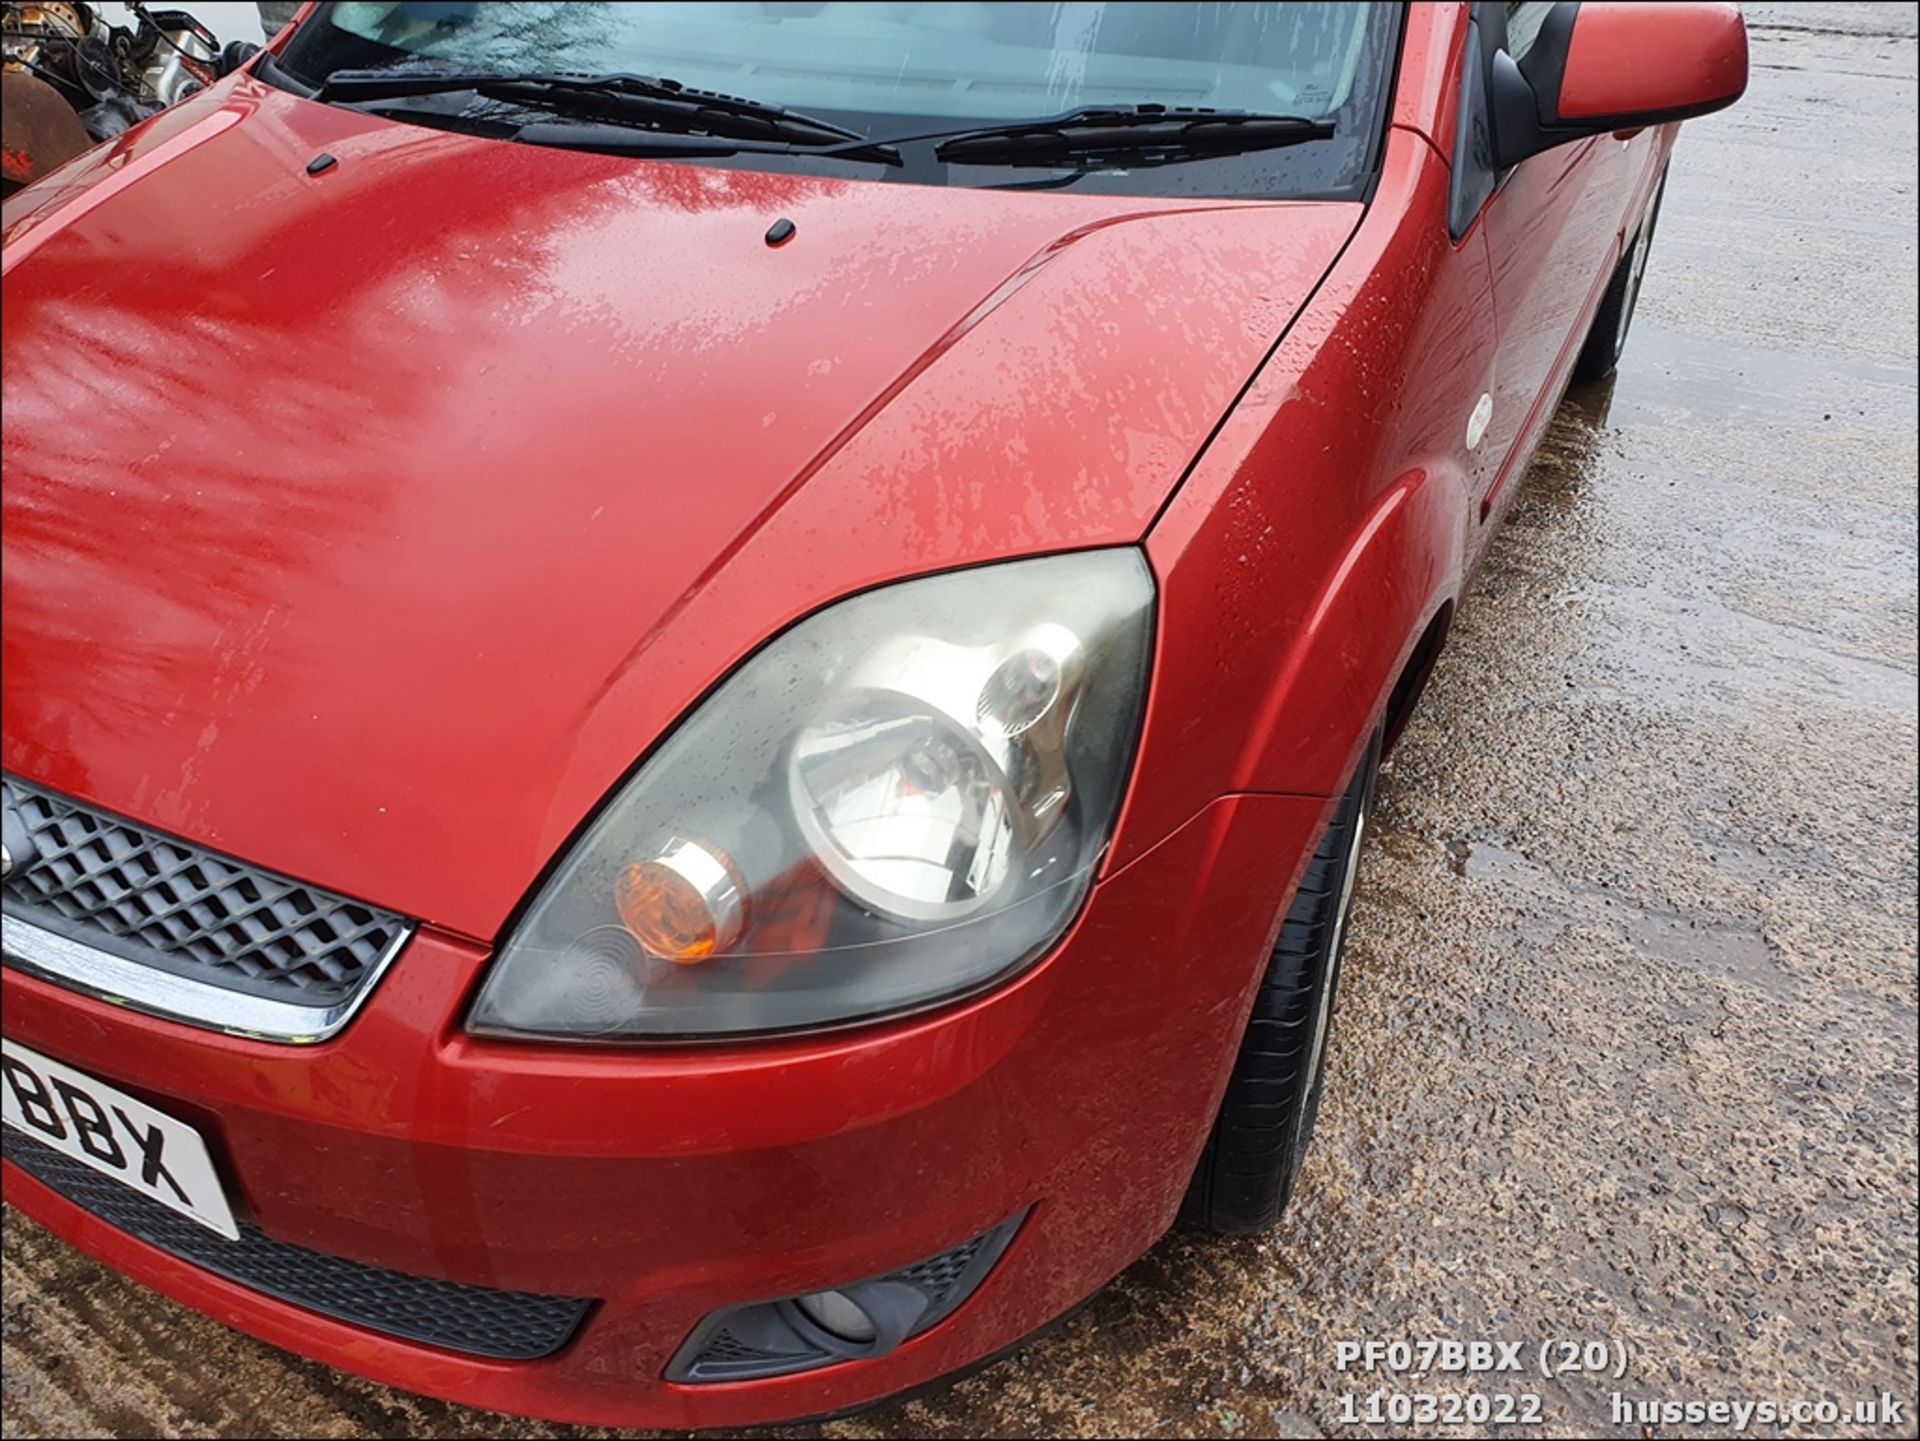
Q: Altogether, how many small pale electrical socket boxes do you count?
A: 0